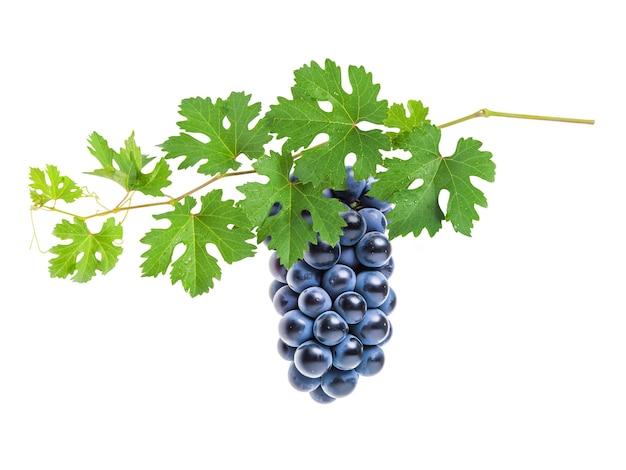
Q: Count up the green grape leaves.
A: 9